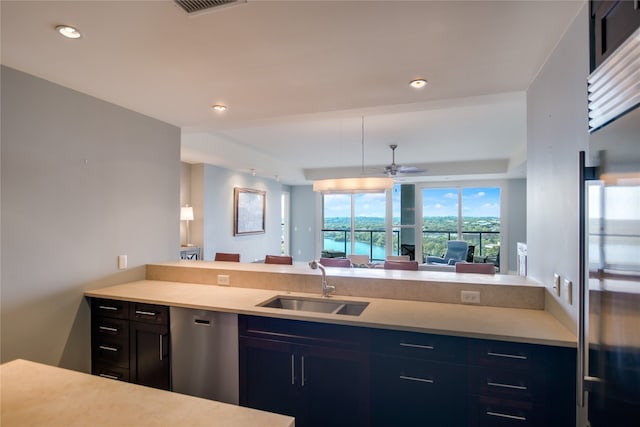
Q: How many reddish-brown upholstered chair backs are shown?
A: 5